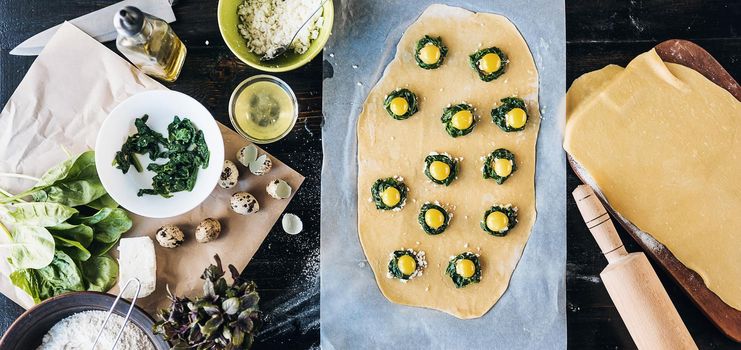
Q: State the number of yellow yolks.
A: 12